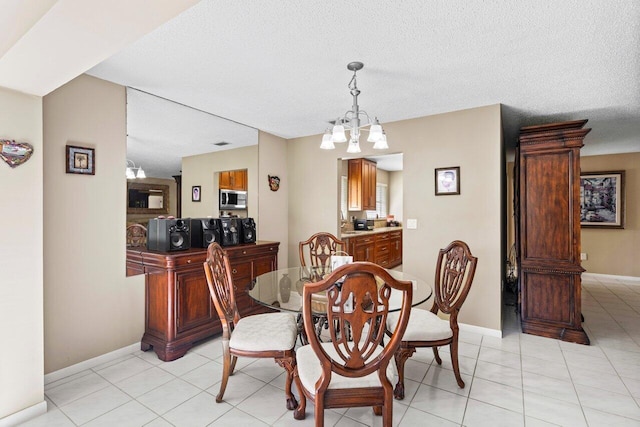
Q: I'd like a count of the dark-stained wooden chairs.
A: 4